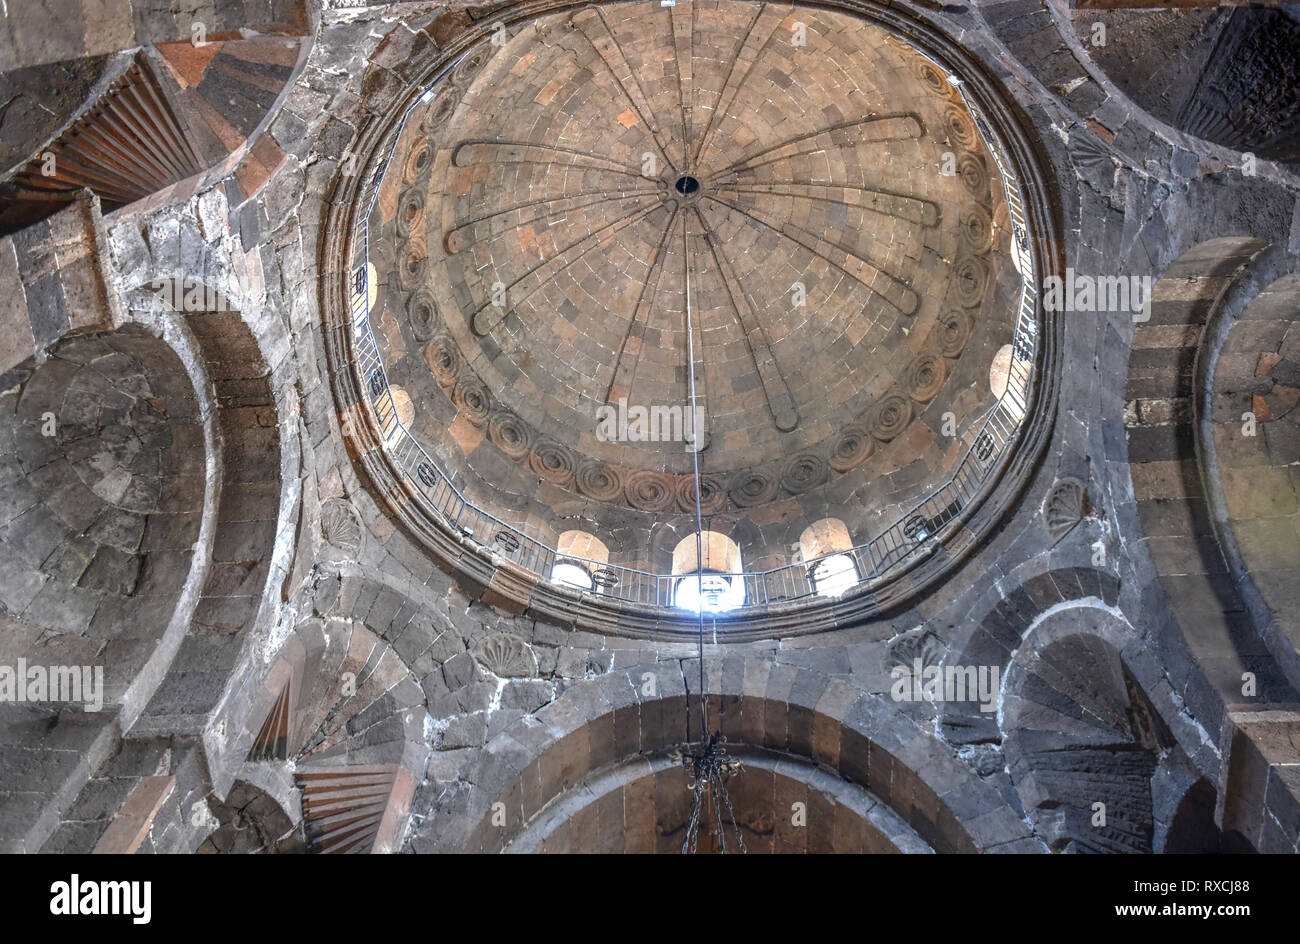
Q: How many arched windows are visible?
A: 7